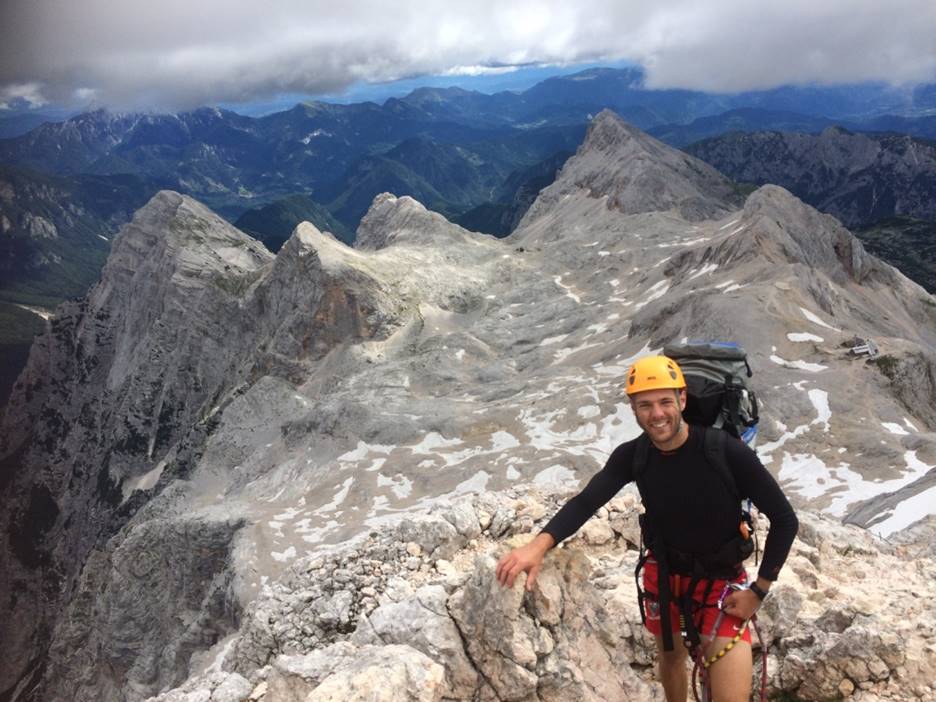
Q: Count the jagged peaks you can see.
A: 5